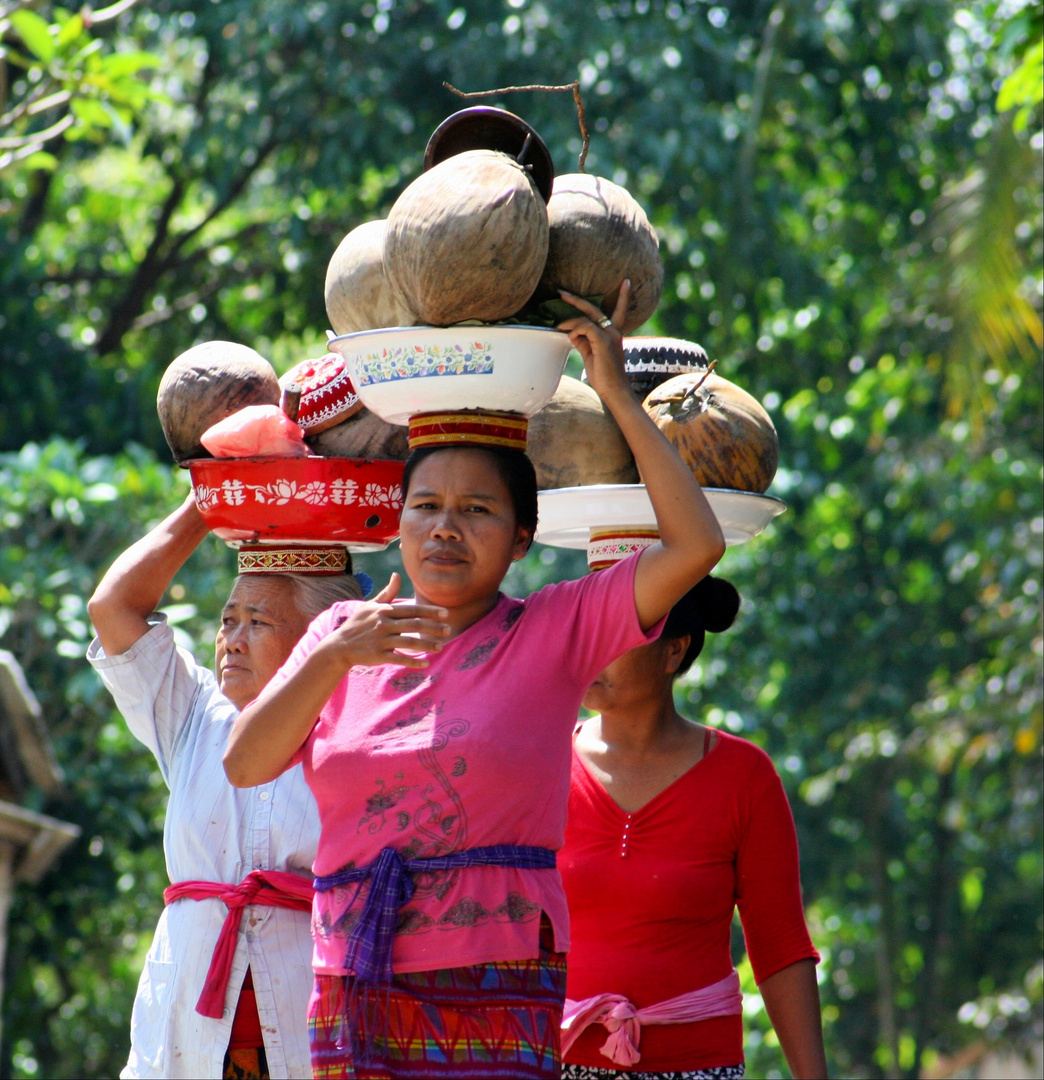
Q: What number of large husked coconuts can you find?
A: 7